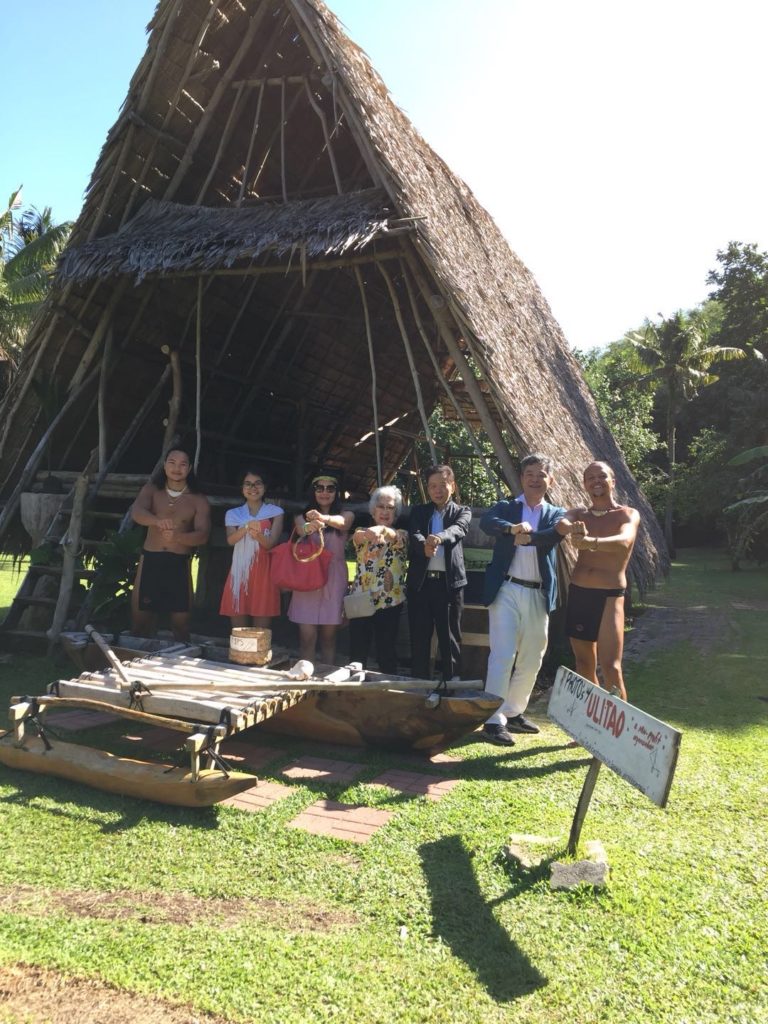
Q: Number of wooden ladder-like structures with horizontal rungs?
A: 1